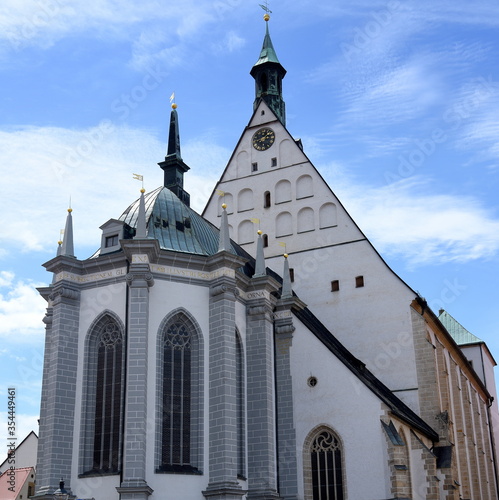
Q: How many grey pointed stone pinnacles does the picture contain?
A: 6